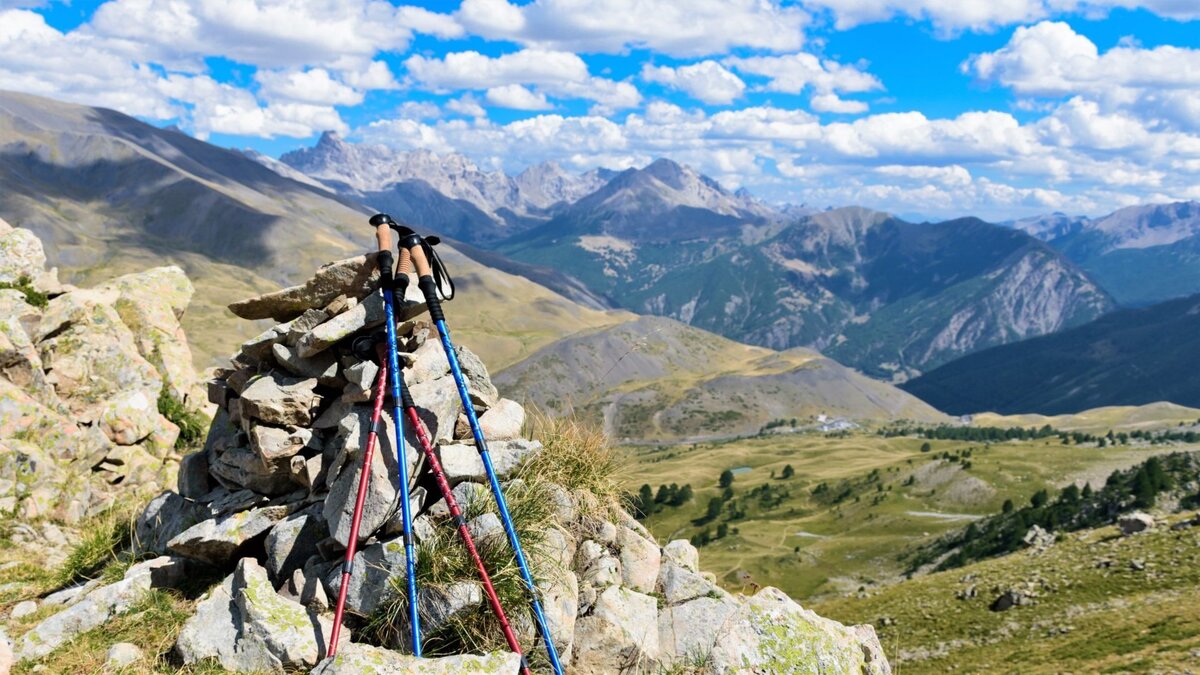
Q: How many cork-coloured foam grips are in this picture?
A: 3